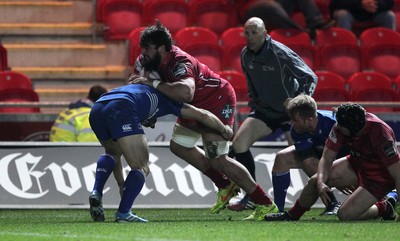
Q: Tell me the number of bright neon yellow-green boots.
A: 2